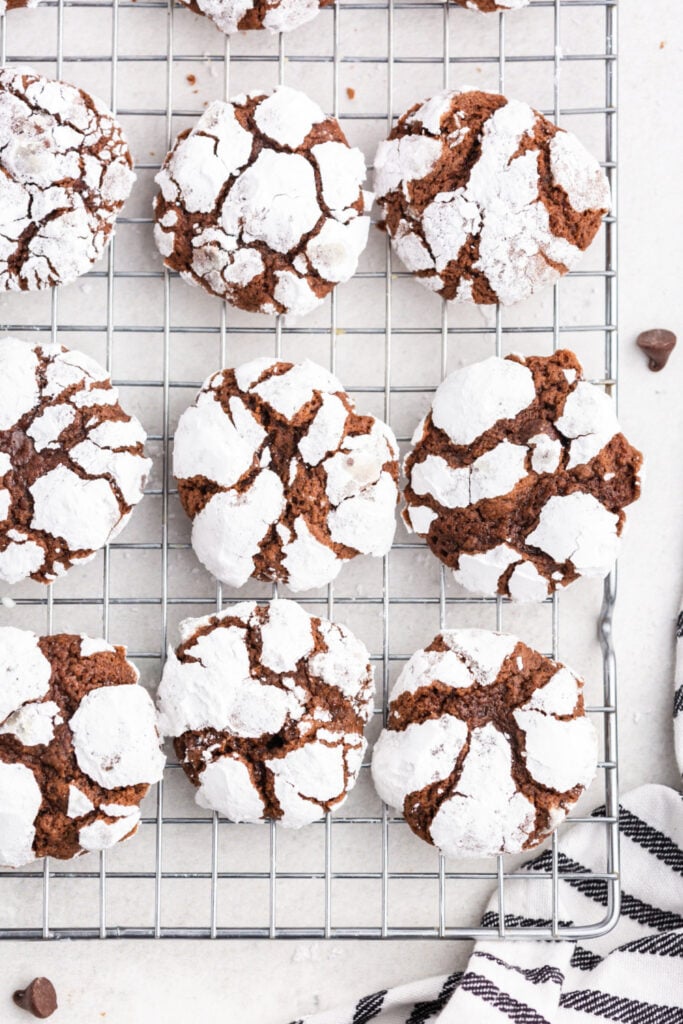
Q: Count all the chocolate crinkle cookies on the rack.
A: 12